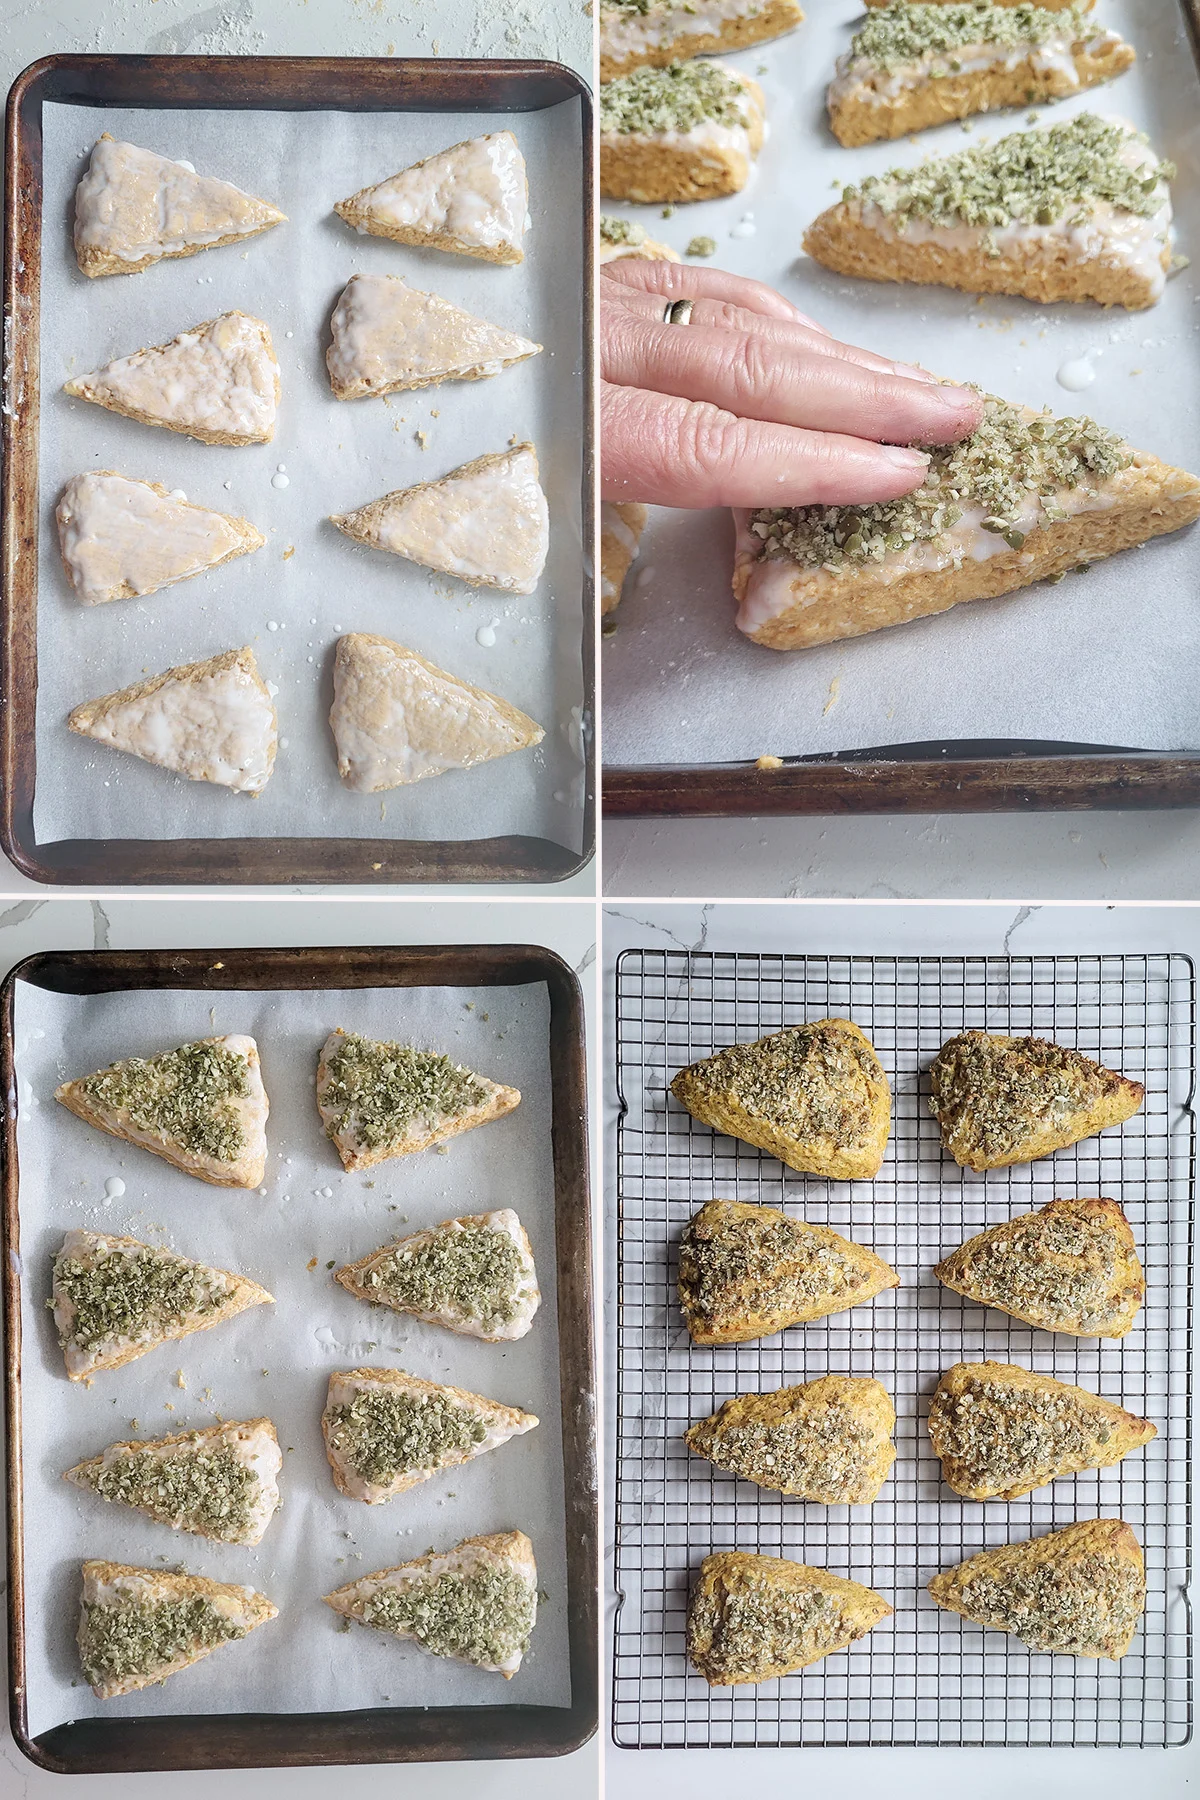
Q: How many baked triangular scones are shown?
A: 8